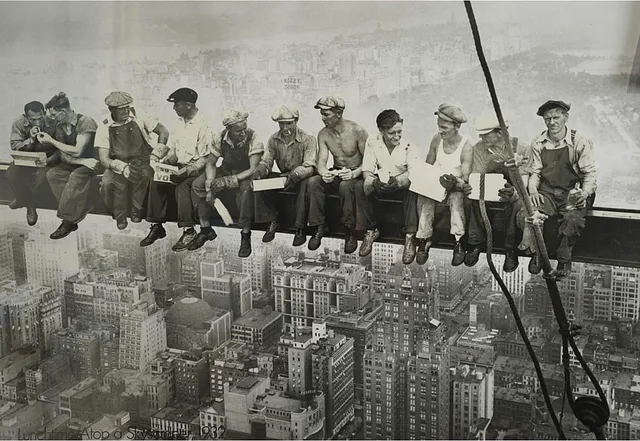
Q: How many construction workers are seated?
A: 11